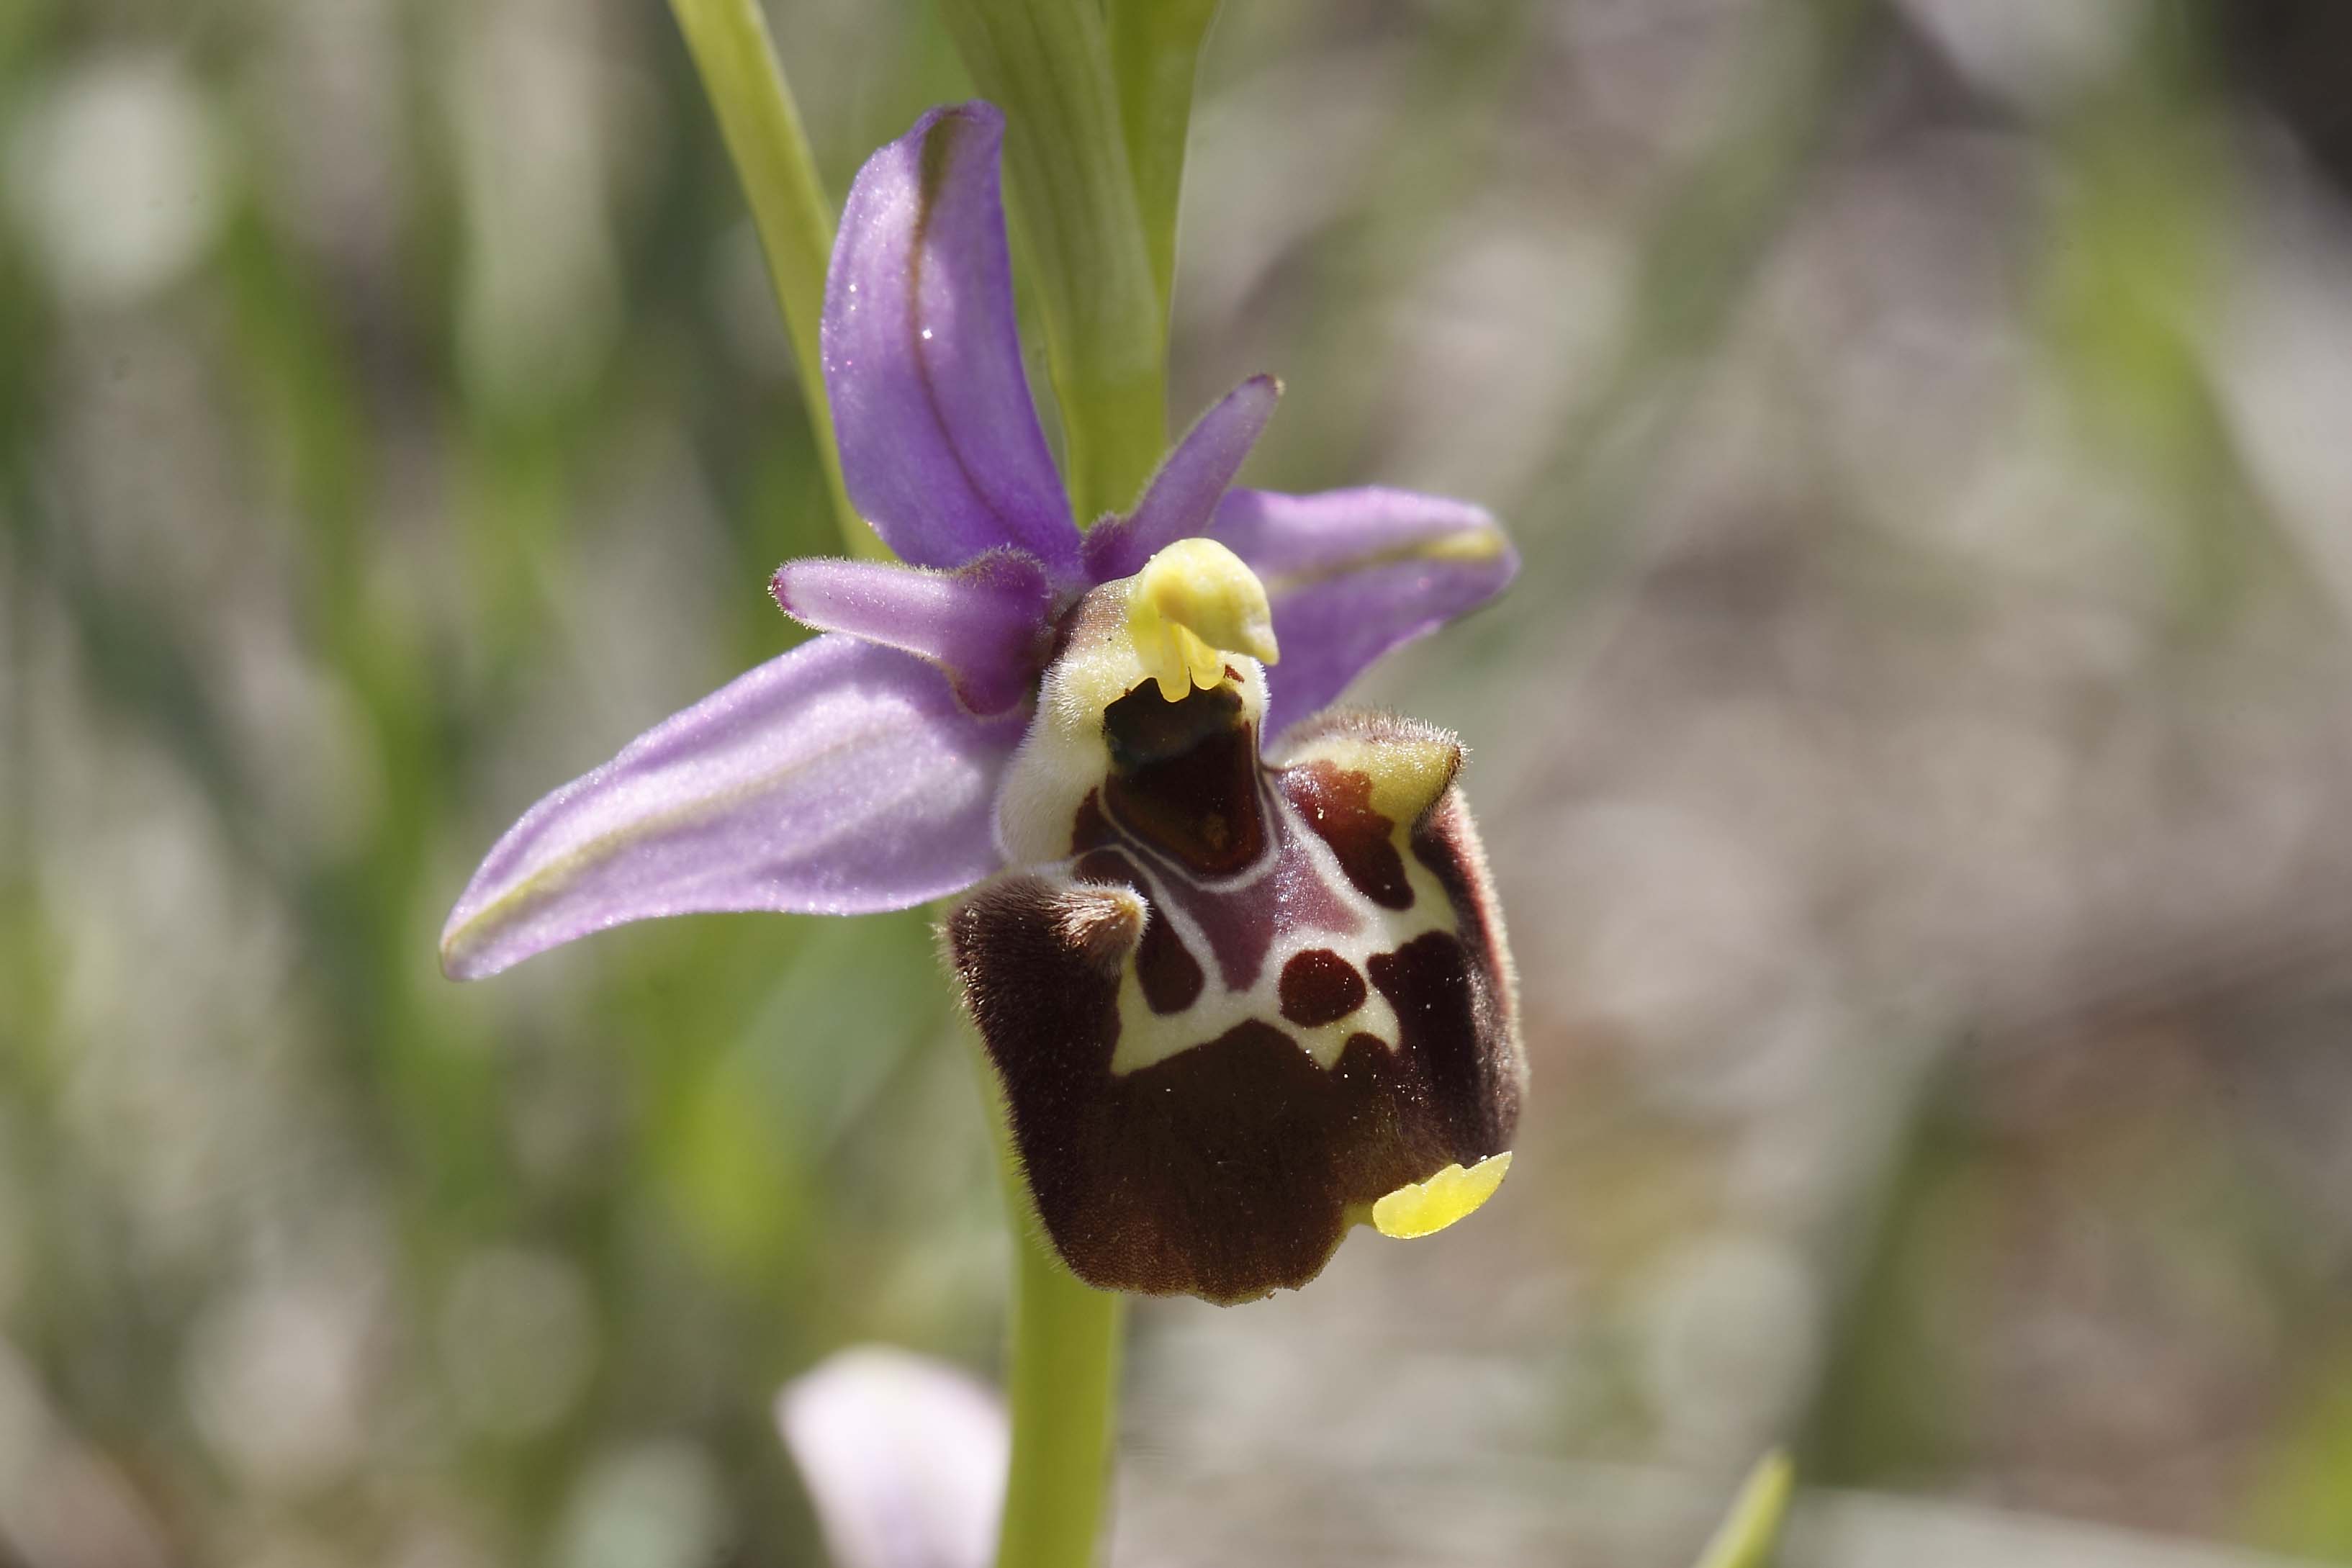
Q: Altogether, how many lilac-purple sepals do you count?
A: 3